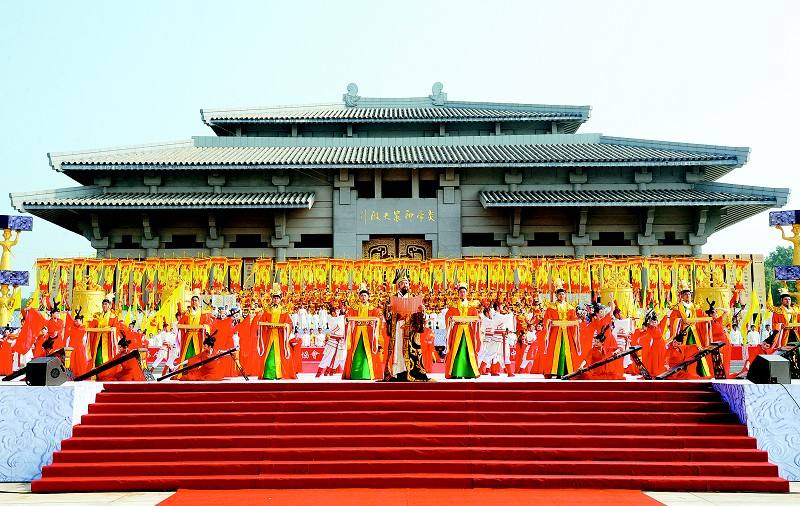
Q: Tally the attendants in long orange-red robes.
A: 8